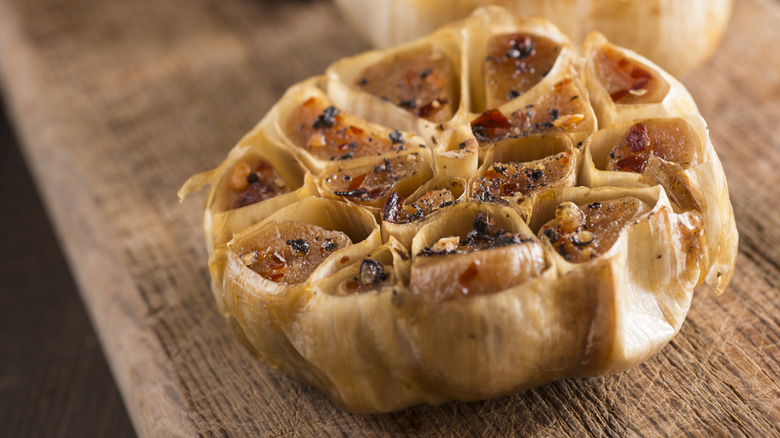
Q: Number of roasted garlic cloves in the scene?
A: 14